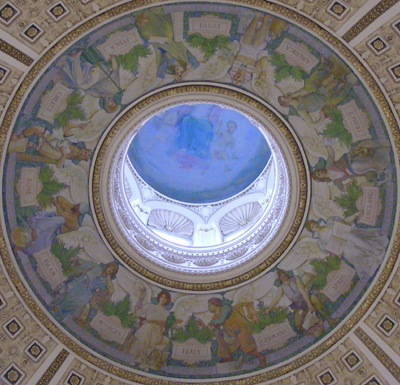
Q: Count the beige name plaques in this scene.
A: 12